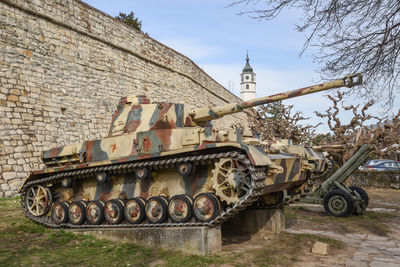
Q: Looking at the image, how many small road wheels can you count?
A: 8